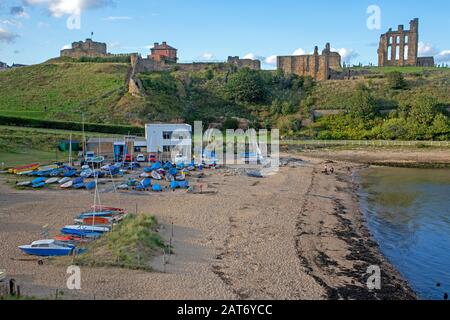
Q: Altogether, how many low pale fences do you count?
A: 1